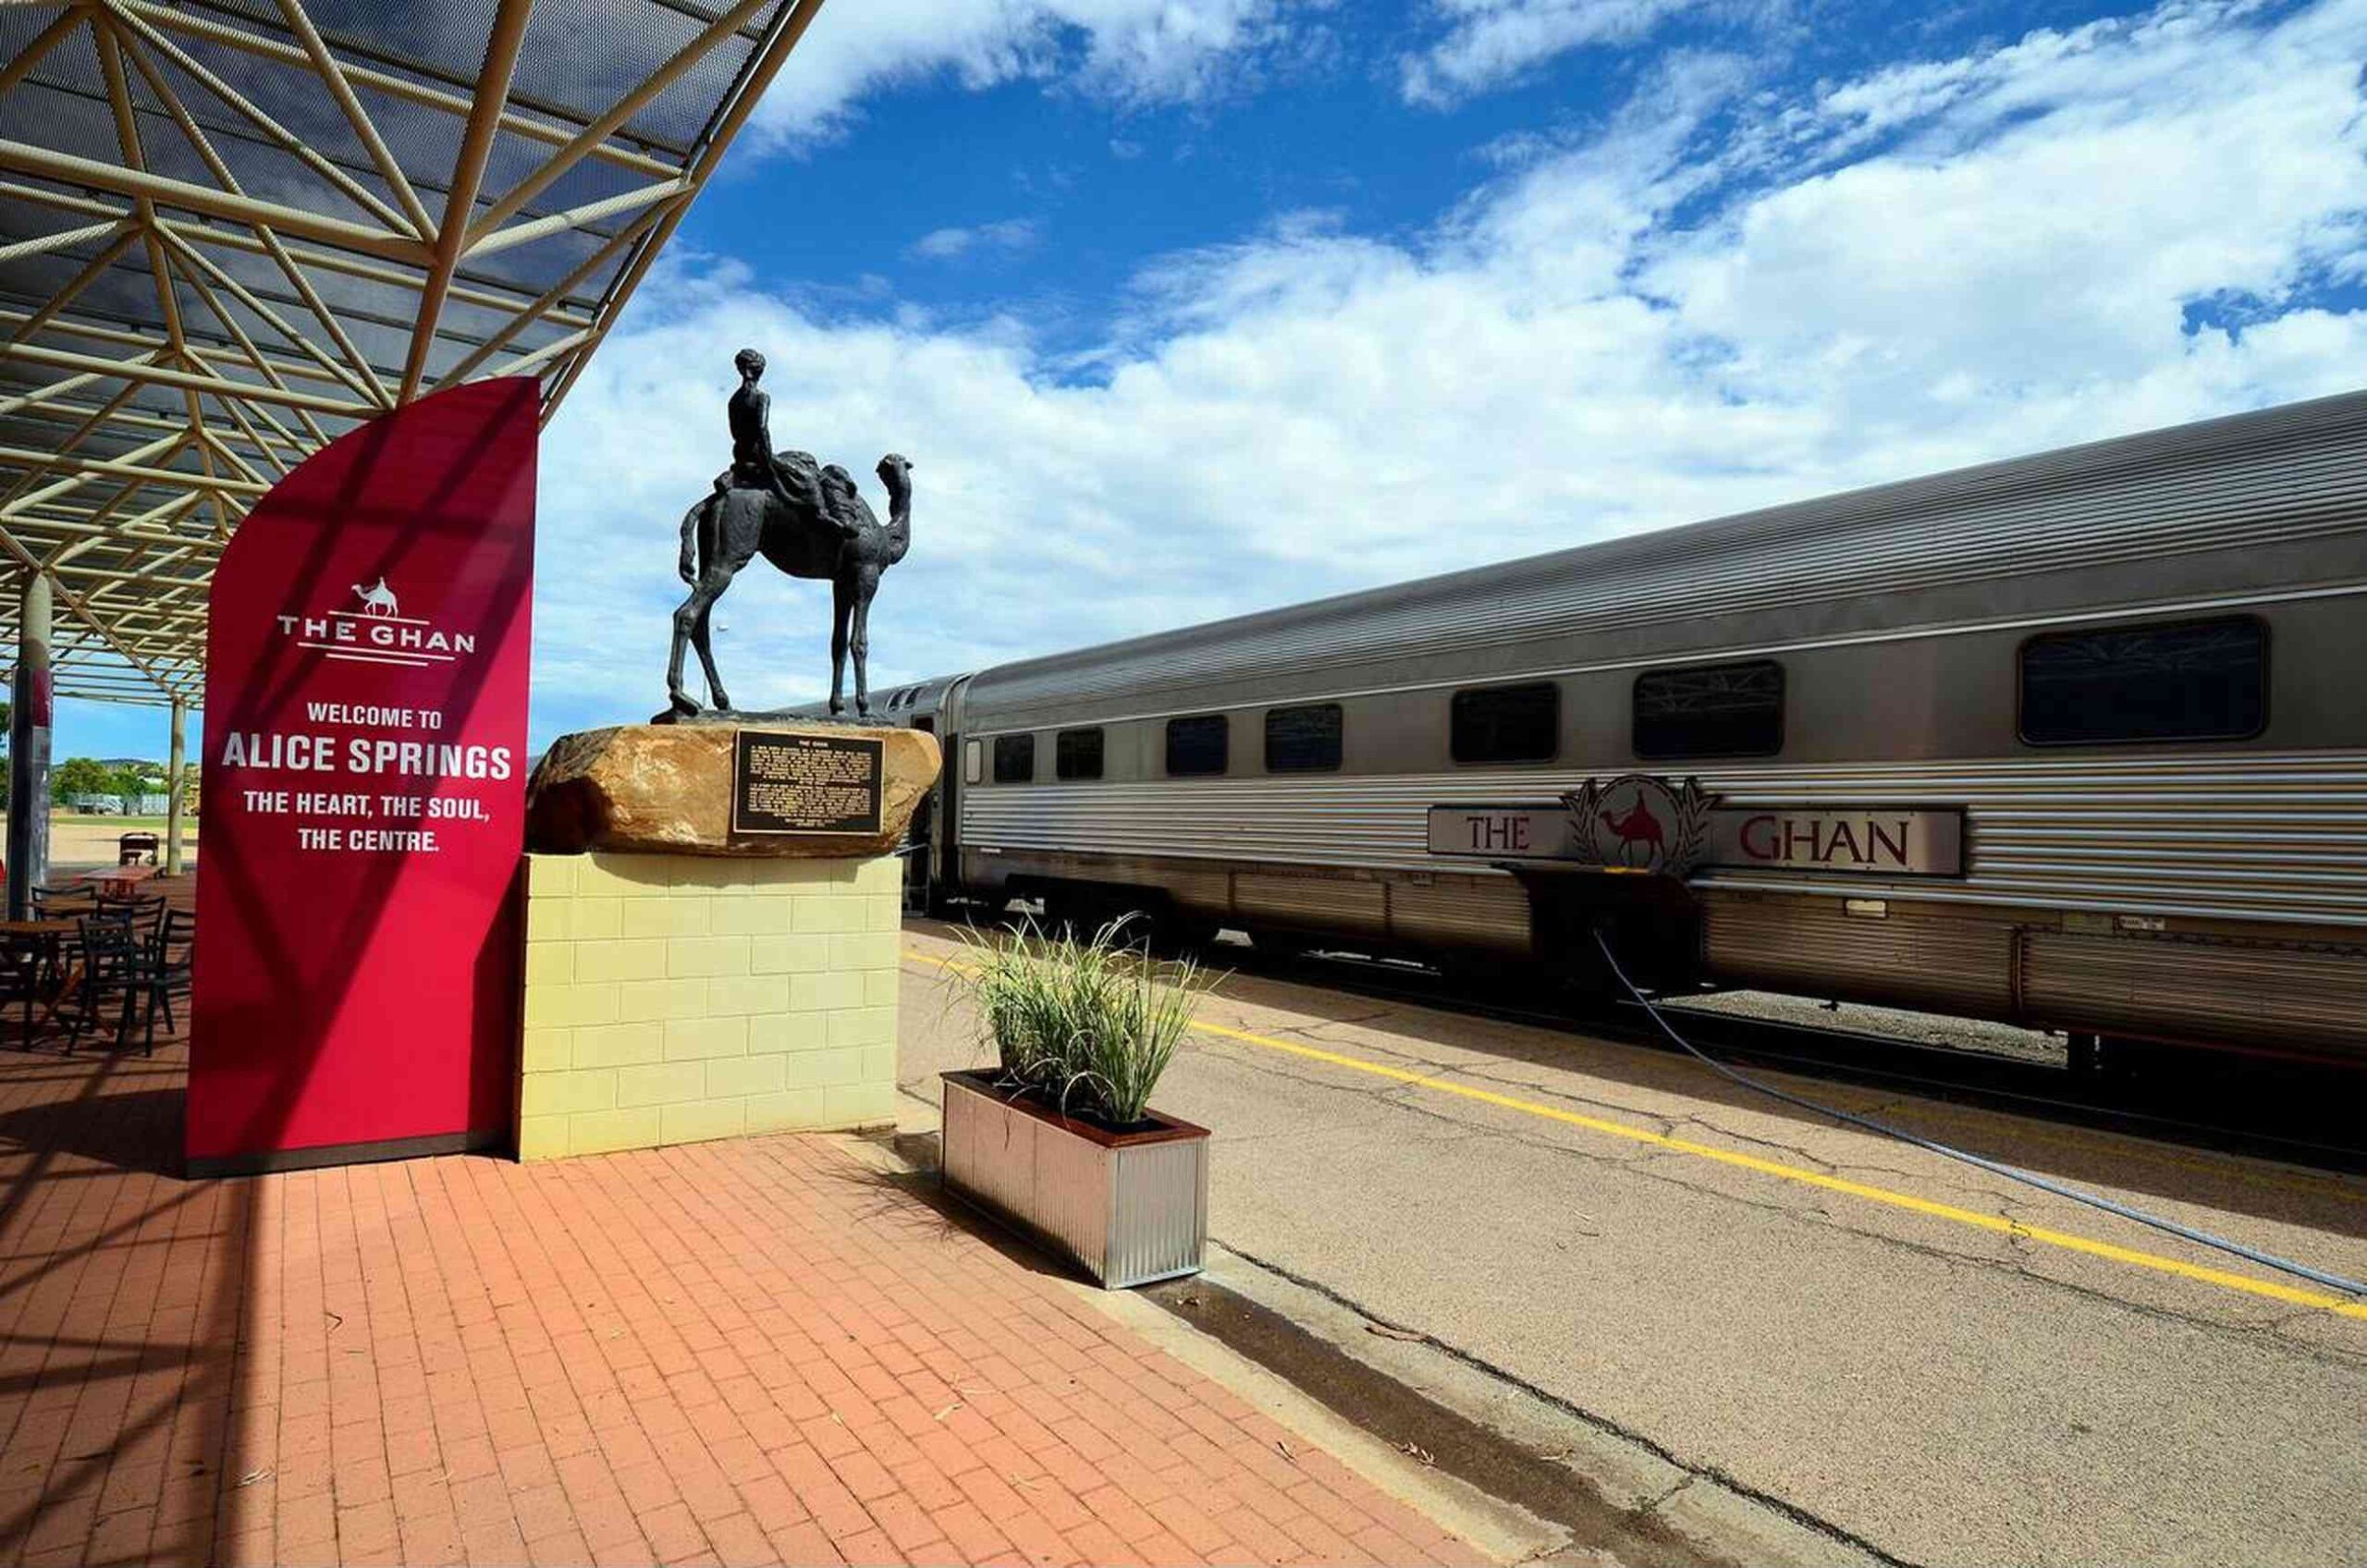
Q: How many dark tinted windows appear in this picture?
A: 7